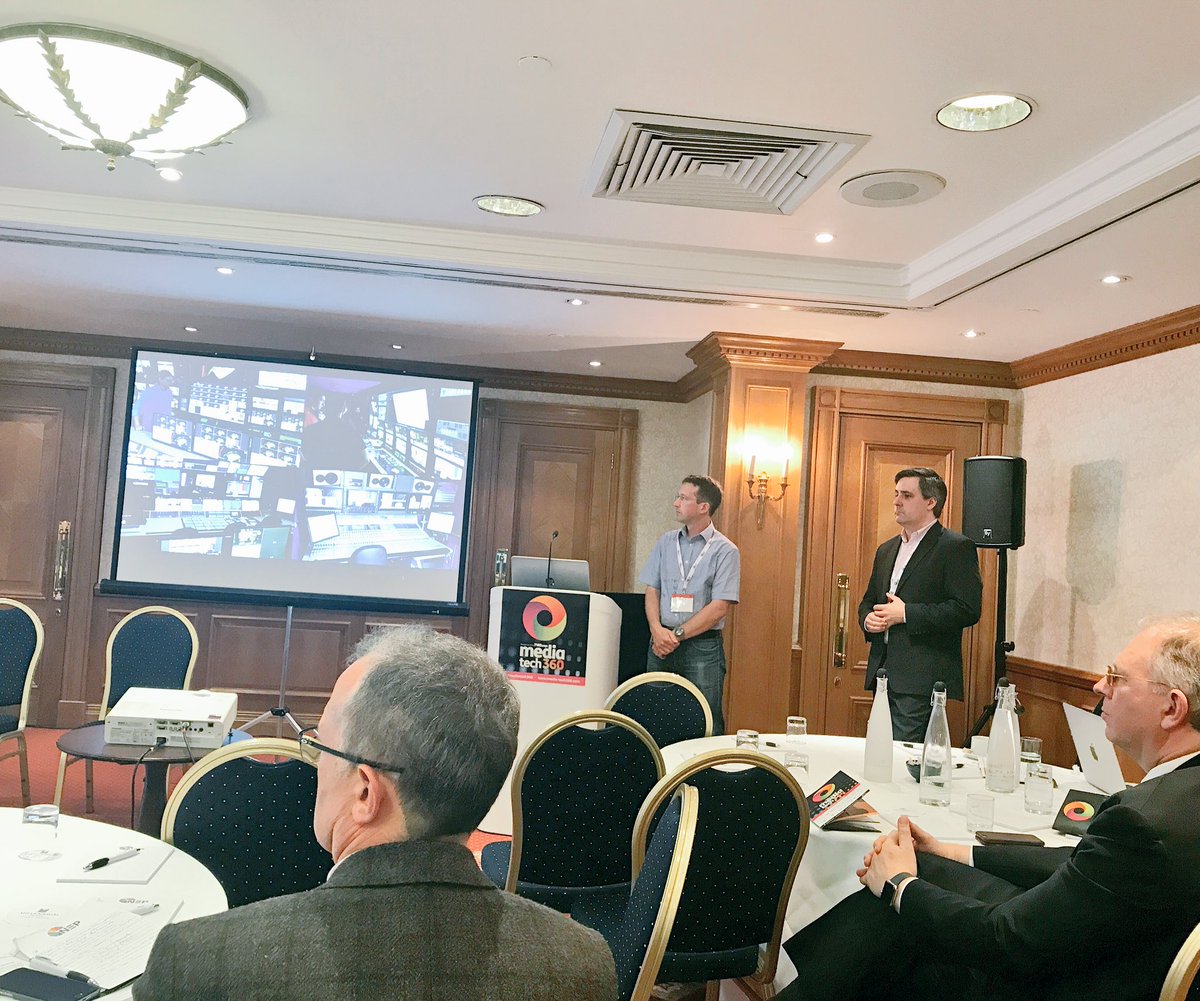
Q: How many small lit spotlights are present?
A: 9